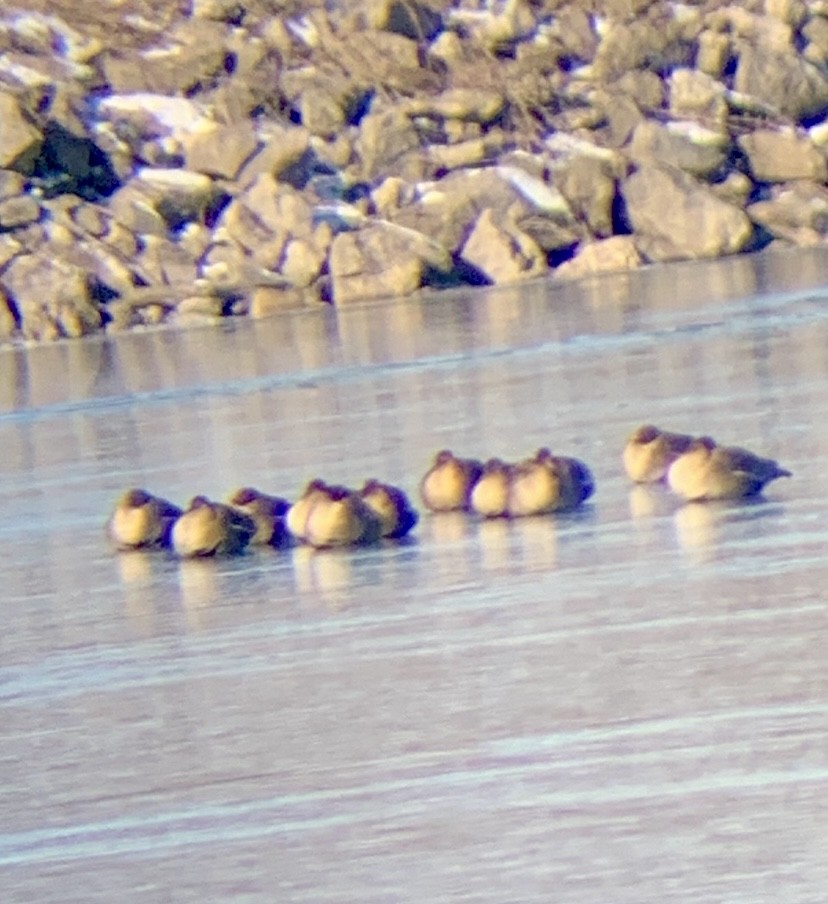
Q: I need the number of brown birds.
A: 11